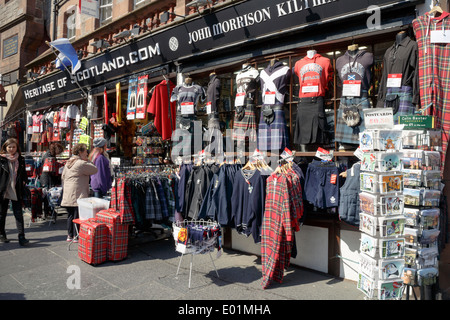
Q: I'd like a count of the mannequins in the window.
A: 7